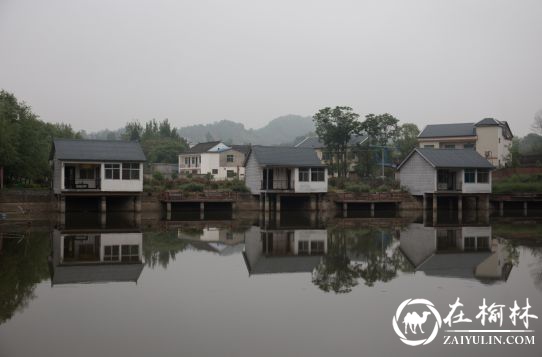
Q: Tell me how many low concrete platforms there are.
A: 3